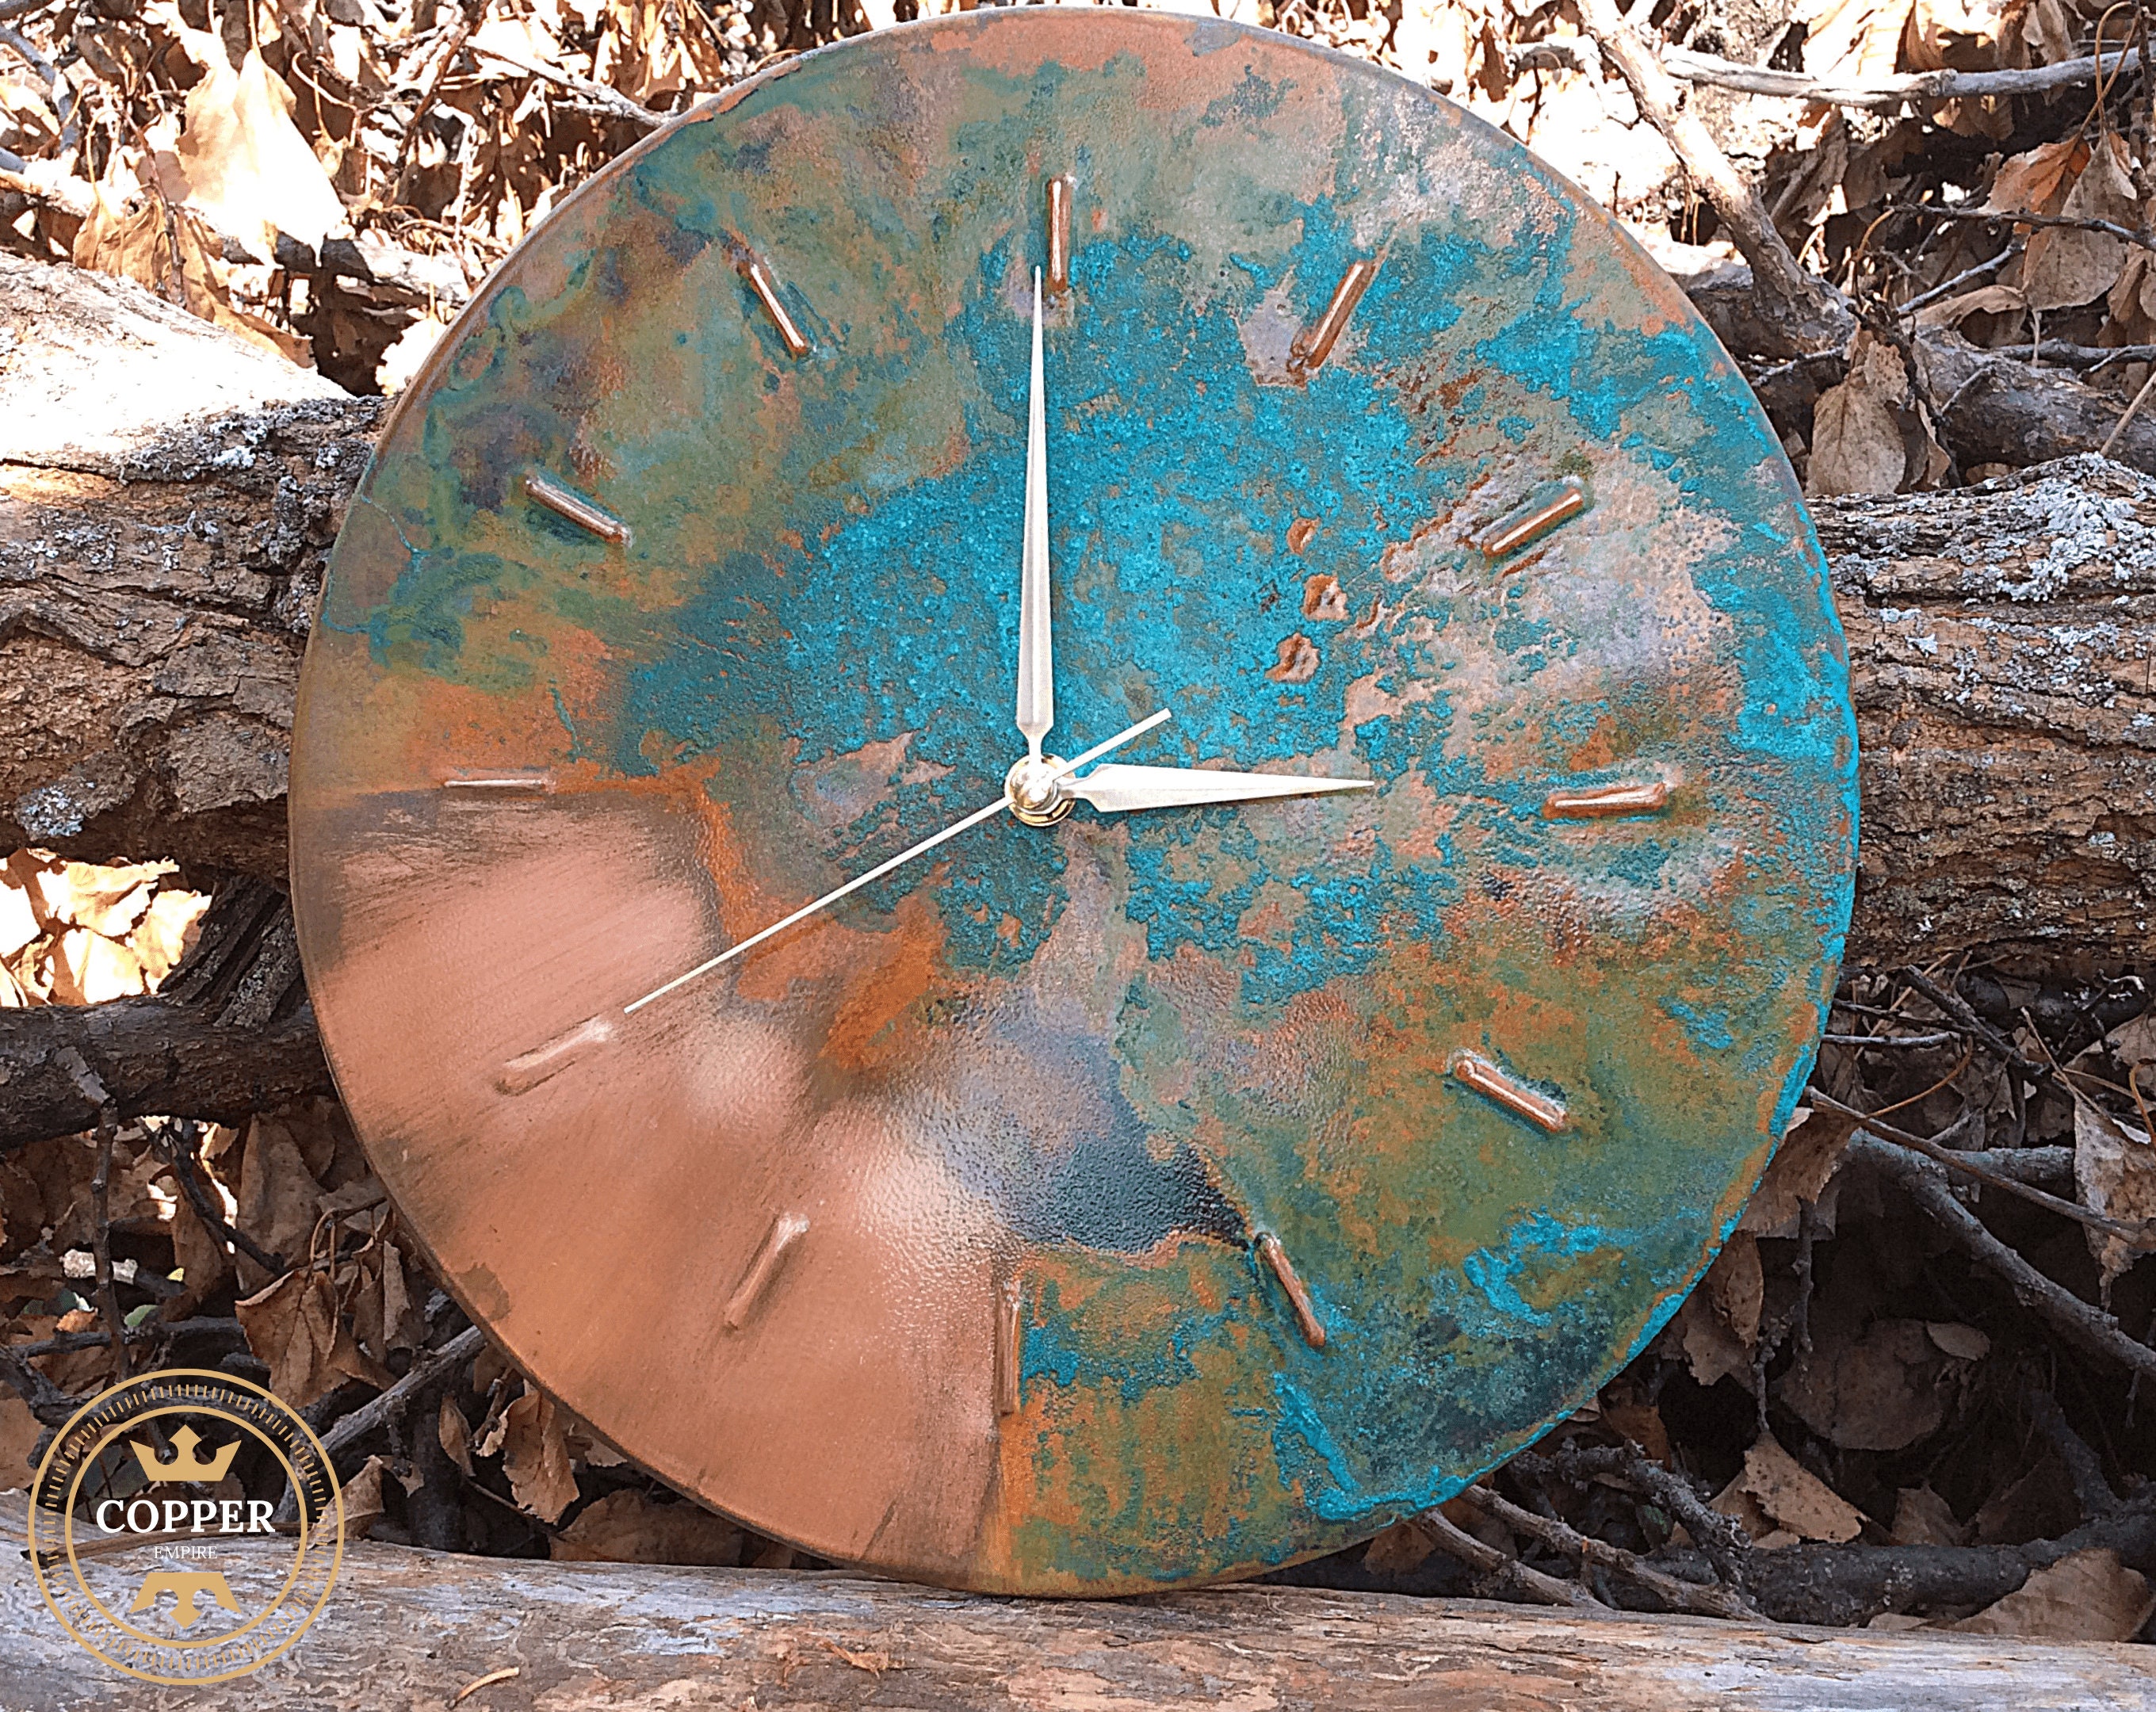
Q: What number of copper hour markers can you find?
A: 12